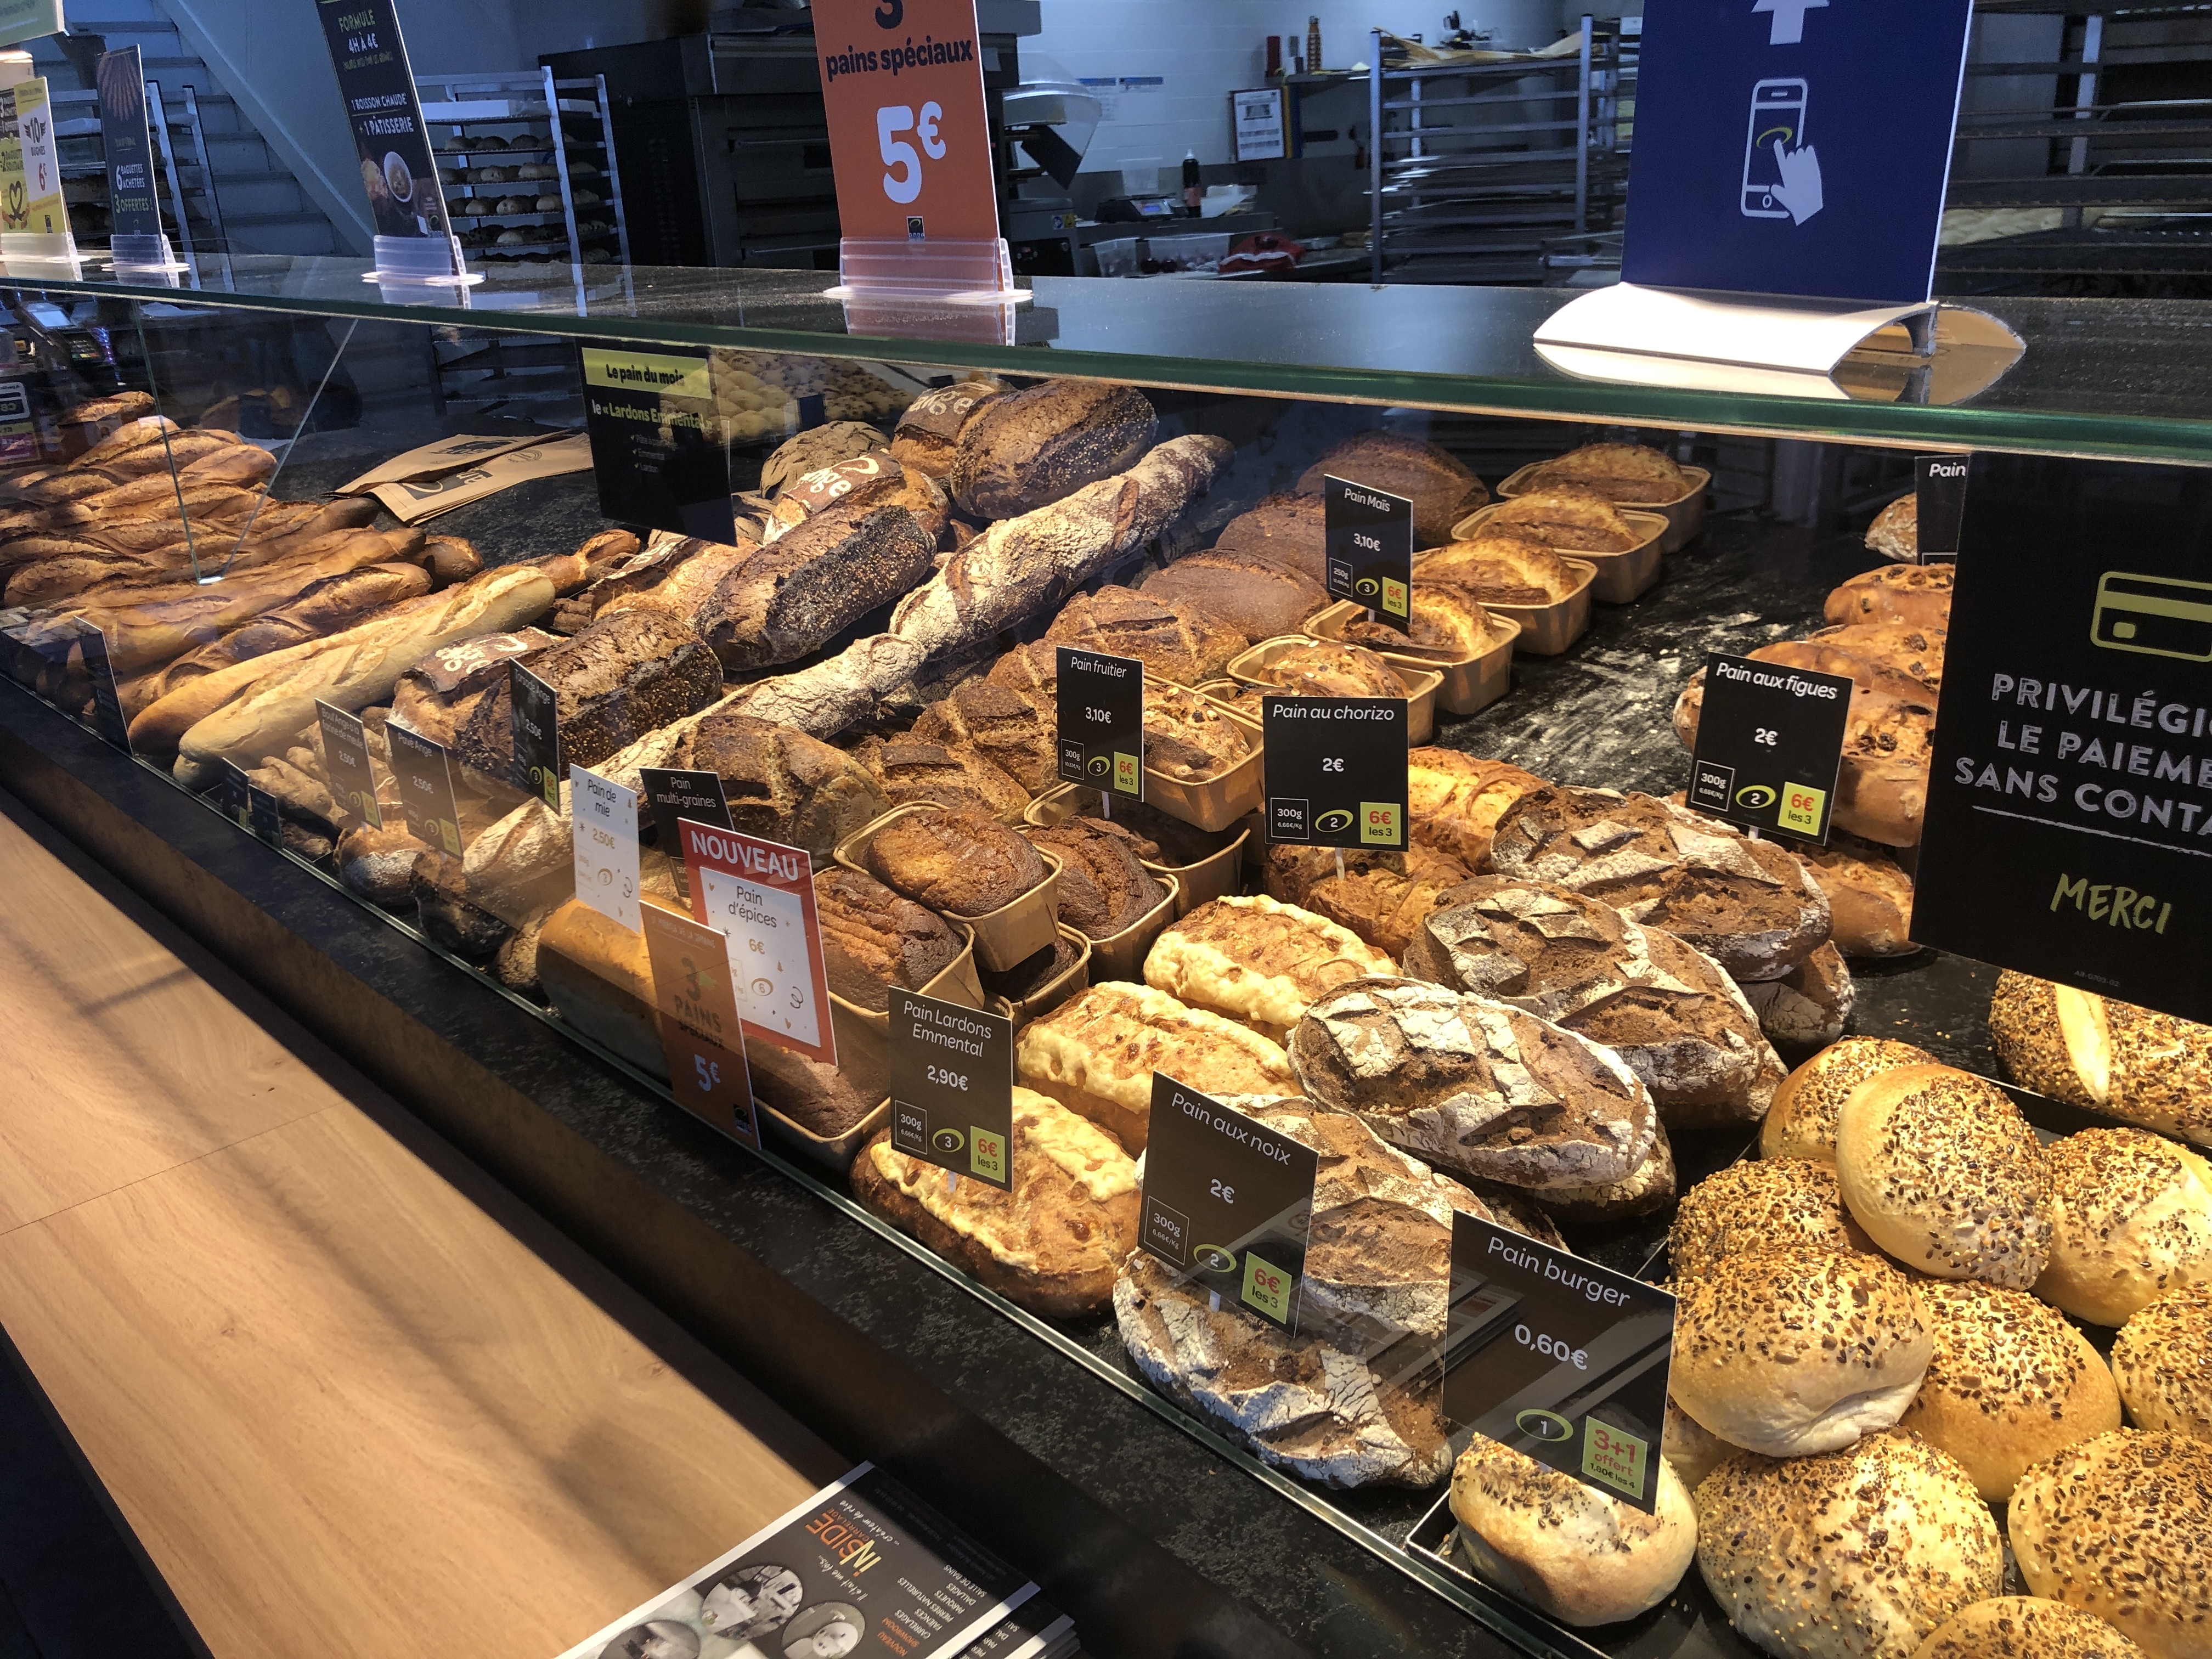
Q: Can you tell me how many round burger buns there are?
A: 12